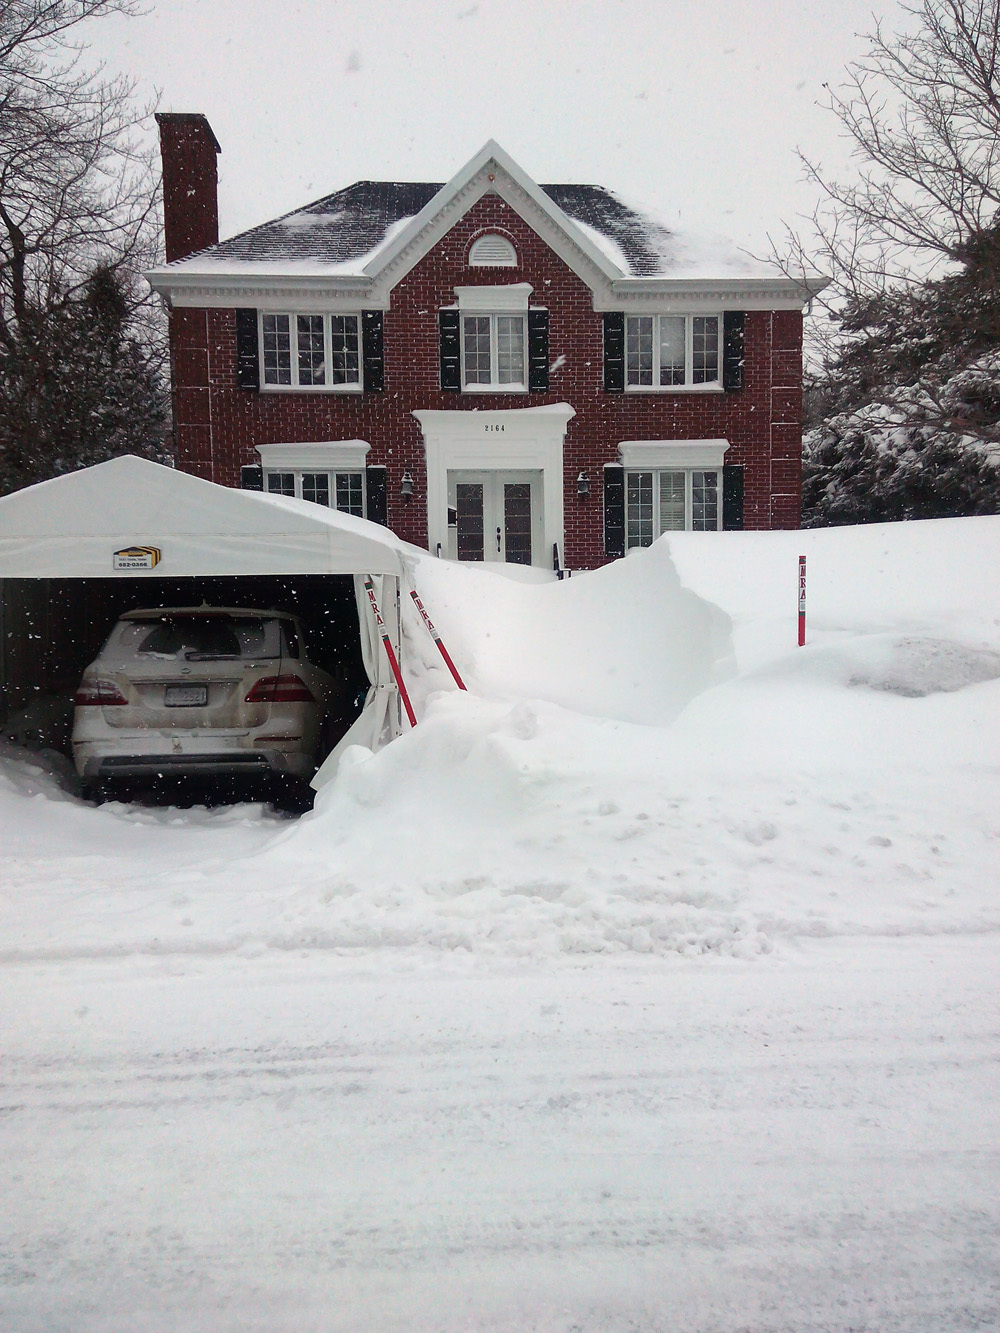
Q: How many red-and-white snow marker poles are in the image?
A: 3